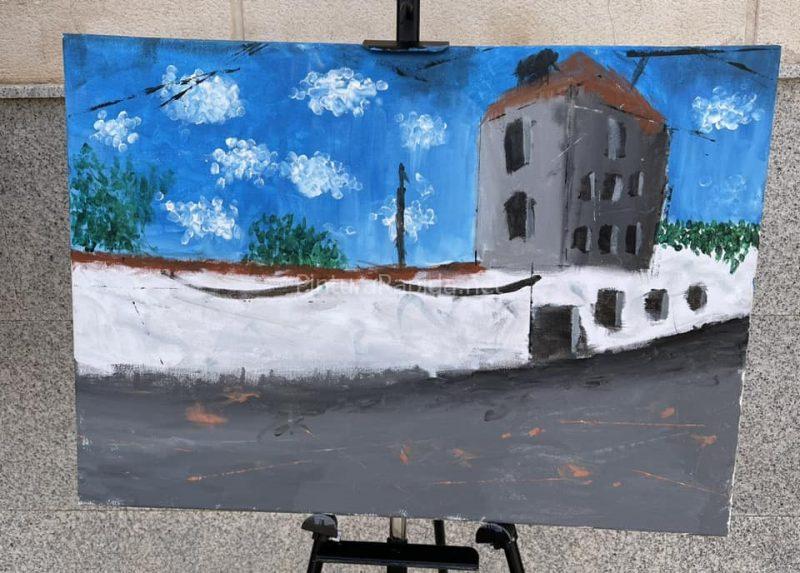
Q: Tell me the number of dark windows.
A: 12